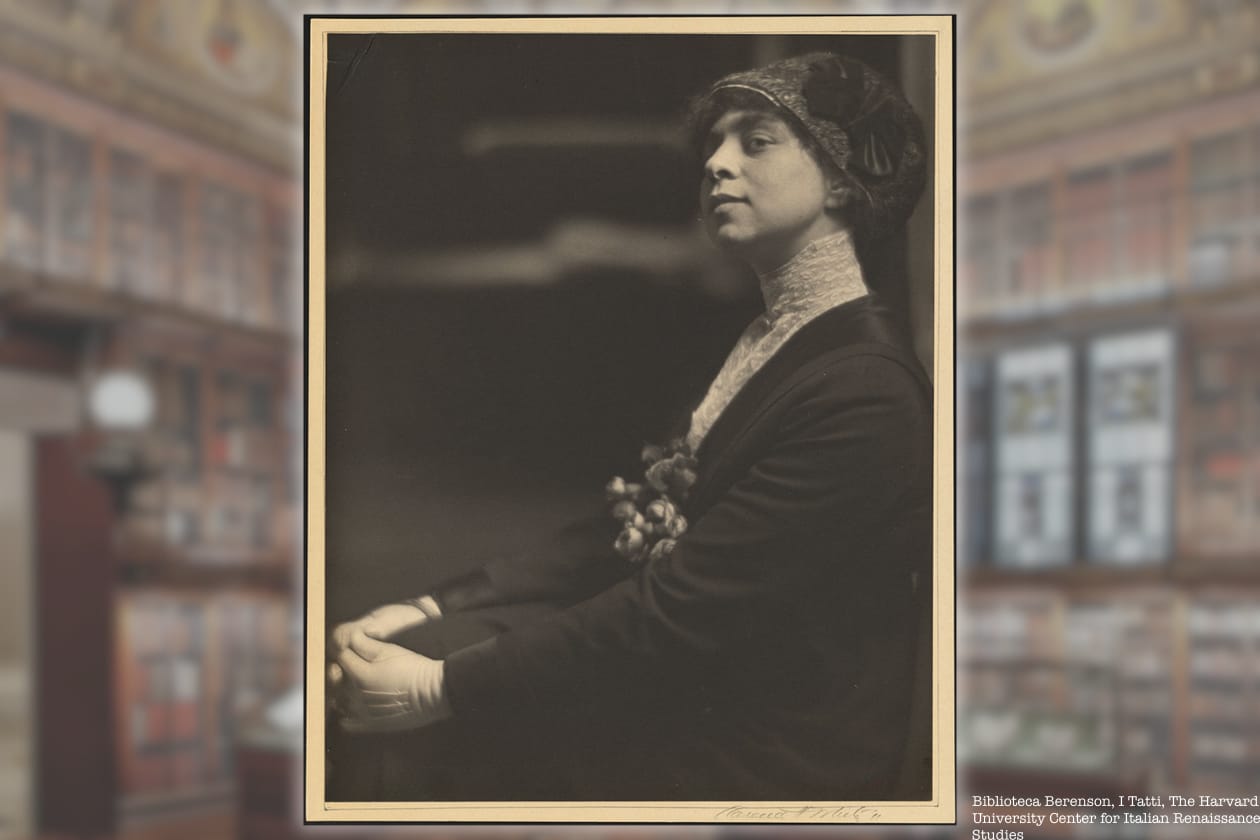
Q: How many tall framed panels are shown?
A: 2